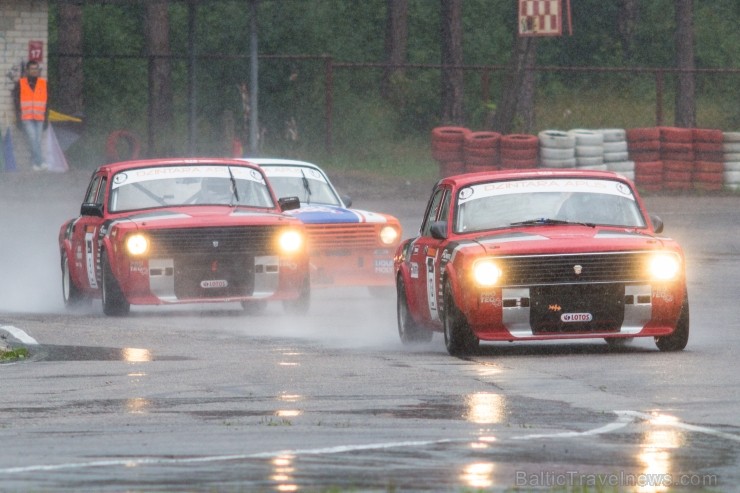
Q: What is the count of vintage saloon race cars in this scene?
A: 3